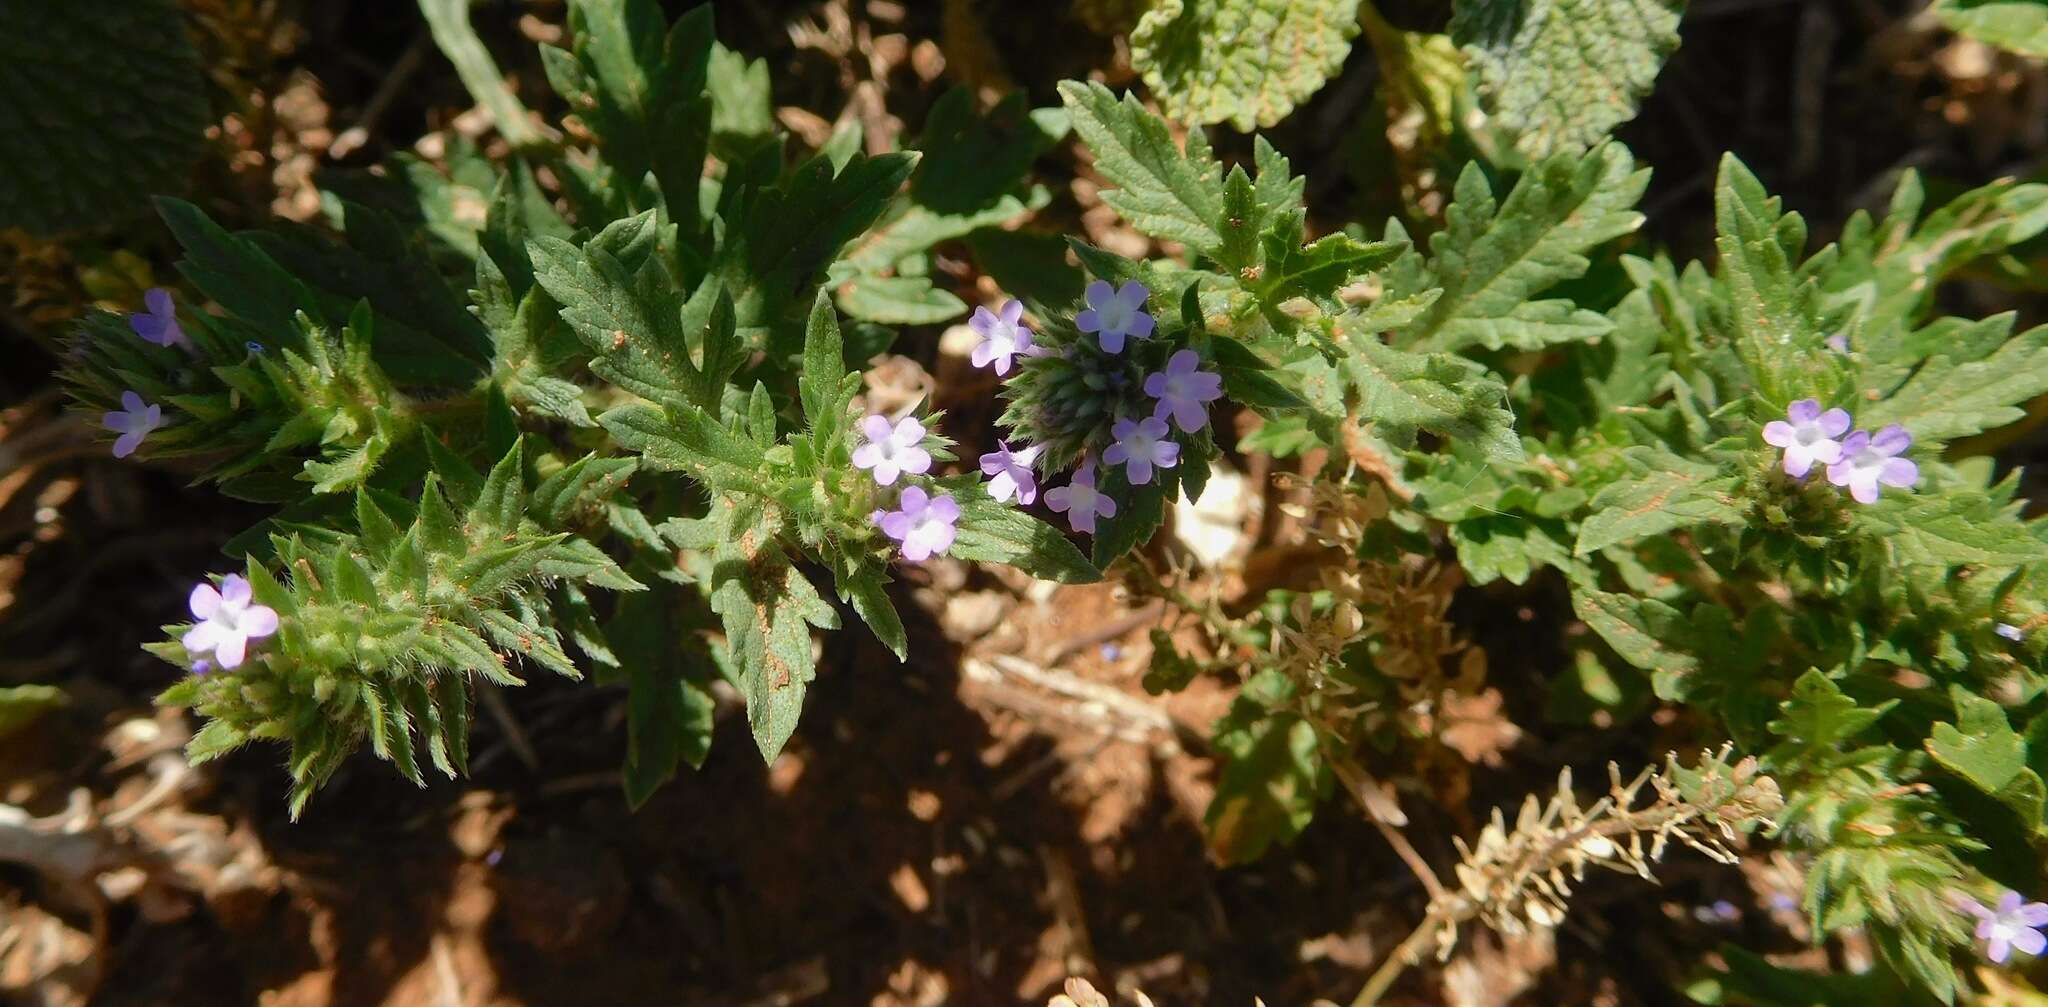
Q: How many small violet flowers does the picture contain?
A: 14